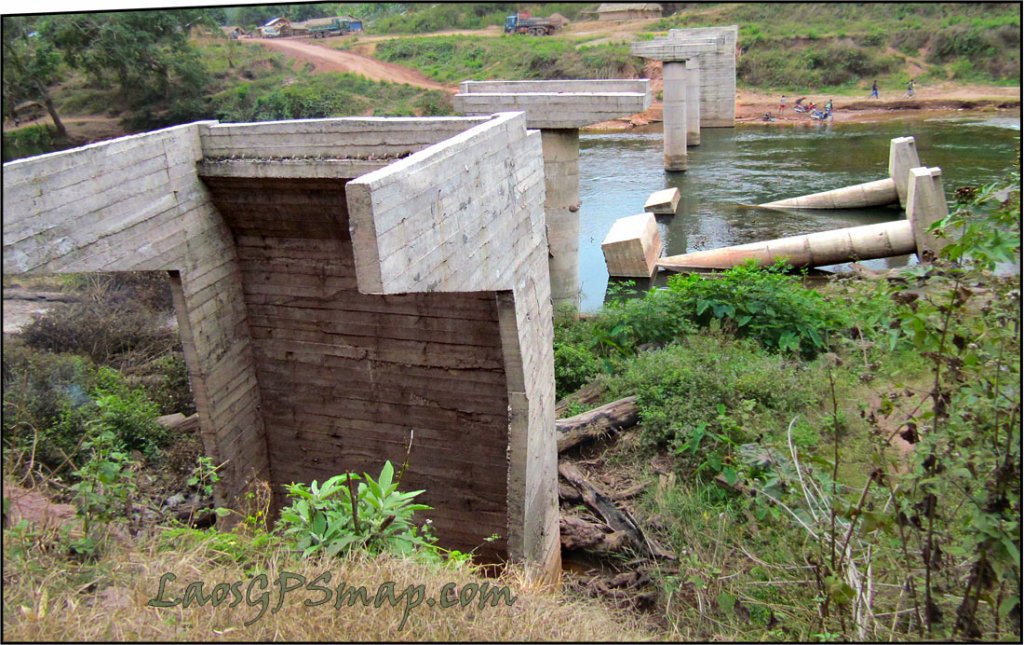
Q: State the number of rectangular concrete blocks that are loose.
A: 2